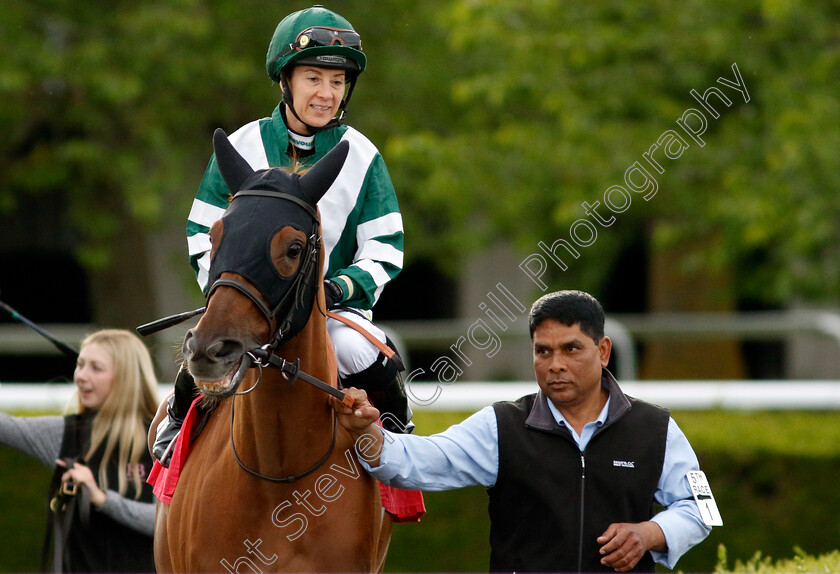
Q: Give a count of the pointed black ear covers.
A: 2